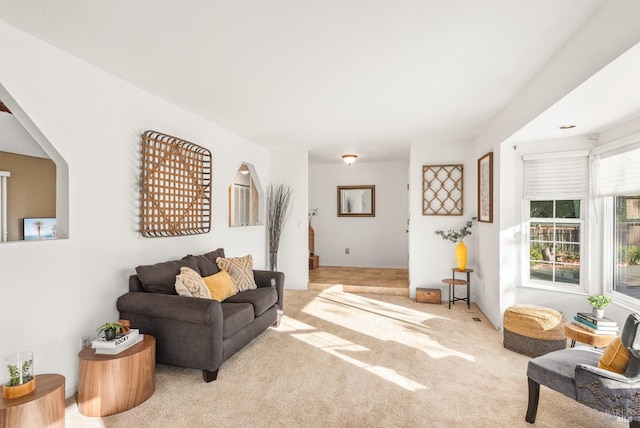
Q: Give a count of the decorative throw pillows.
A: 4